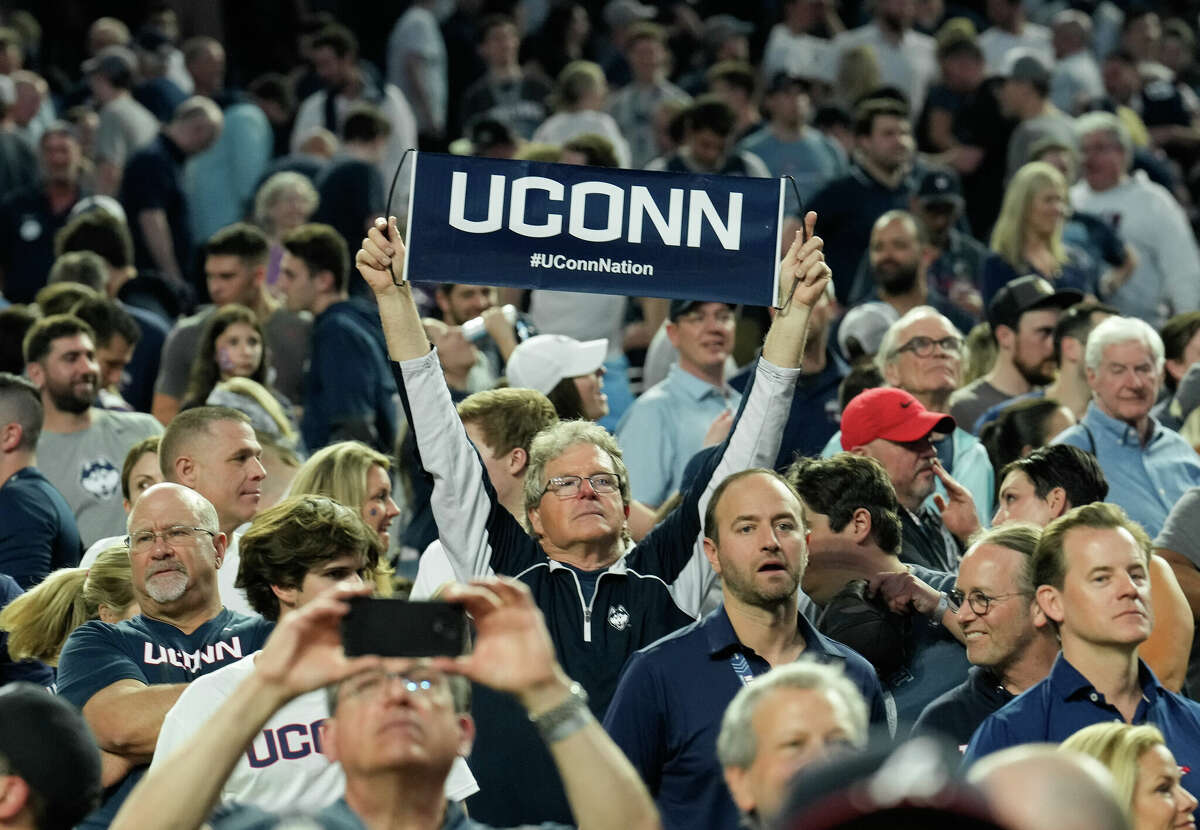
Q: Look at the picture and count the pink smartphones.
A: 0